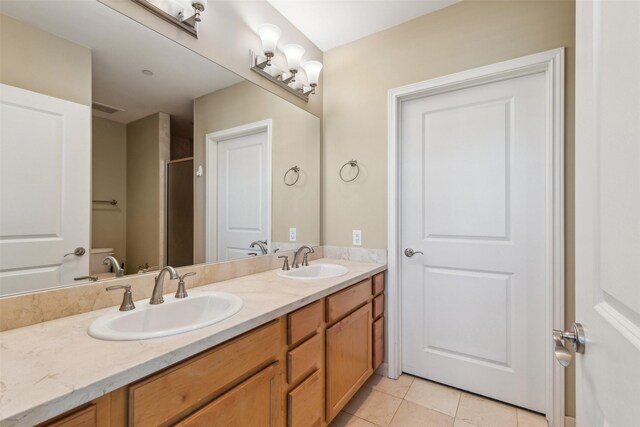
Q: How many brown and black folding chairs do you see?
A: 0